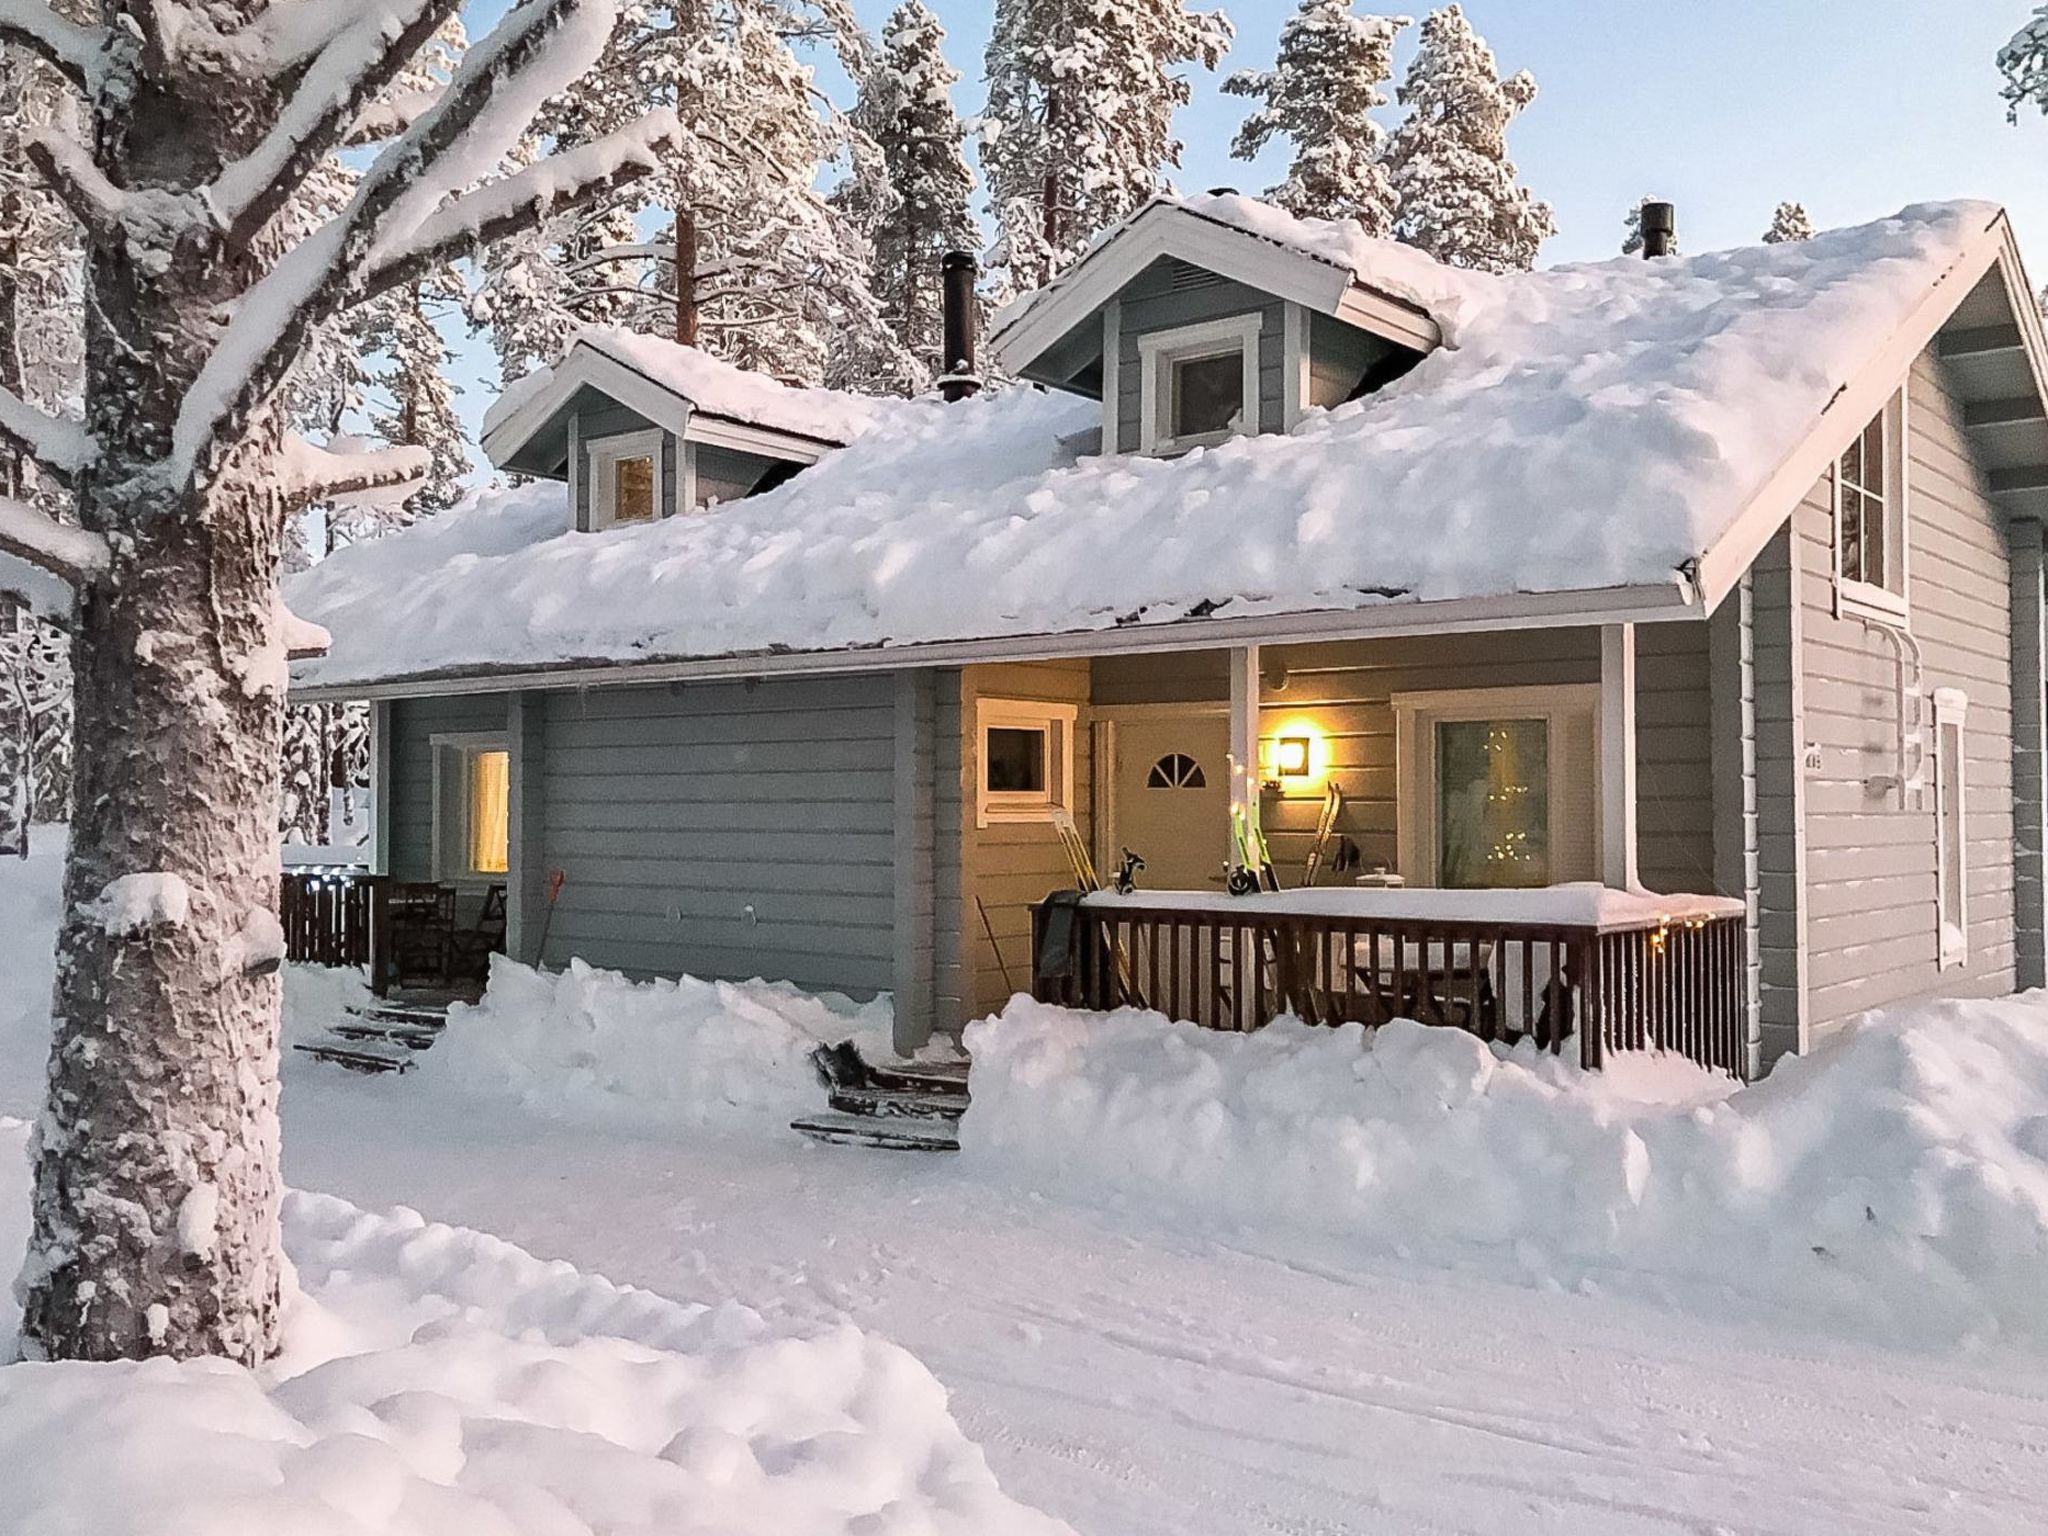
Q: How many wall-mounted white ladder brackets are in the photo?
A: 1